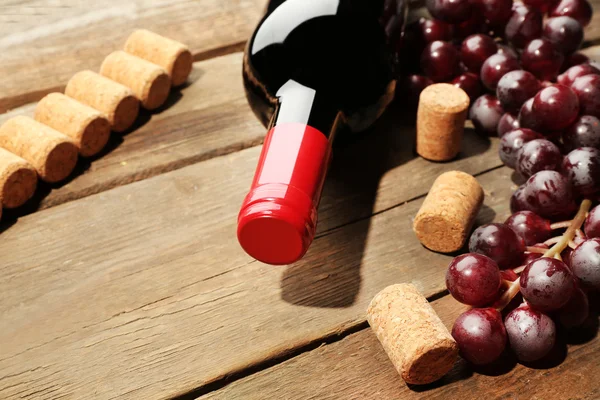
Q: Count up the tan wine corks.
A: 9